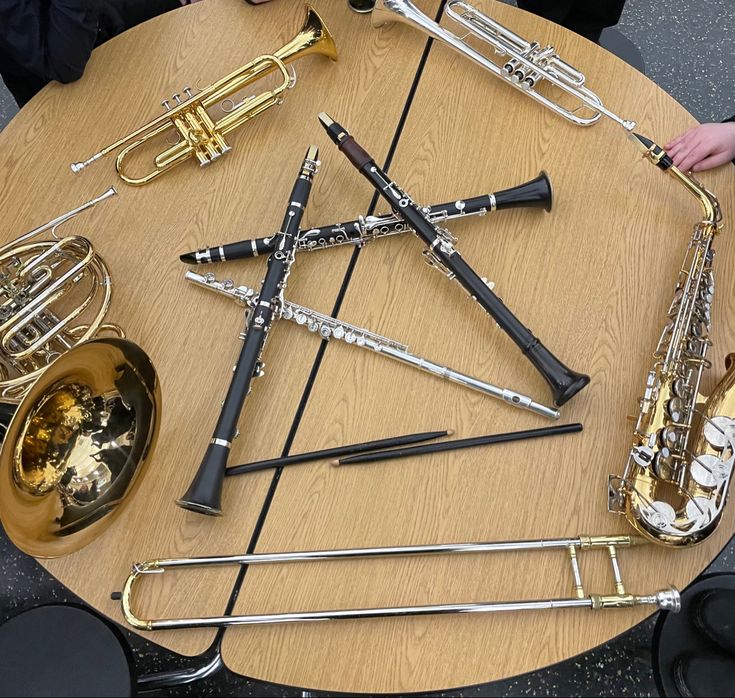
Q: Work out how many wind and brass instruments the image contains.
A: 9